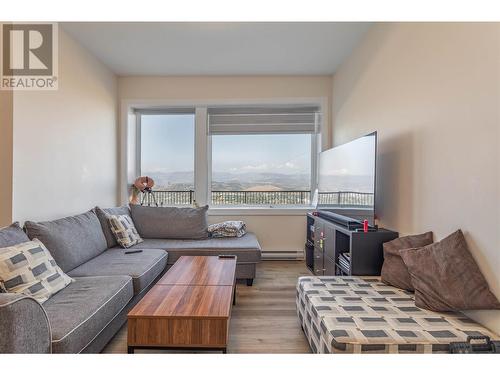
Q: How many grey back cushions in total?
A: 4